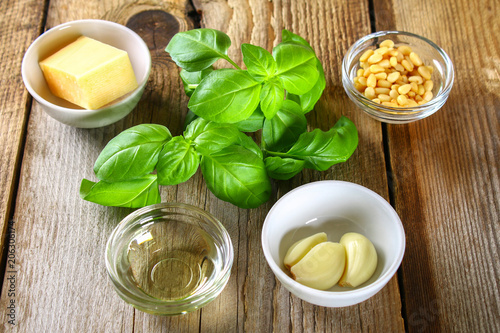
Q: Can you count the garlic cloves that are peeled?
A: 3